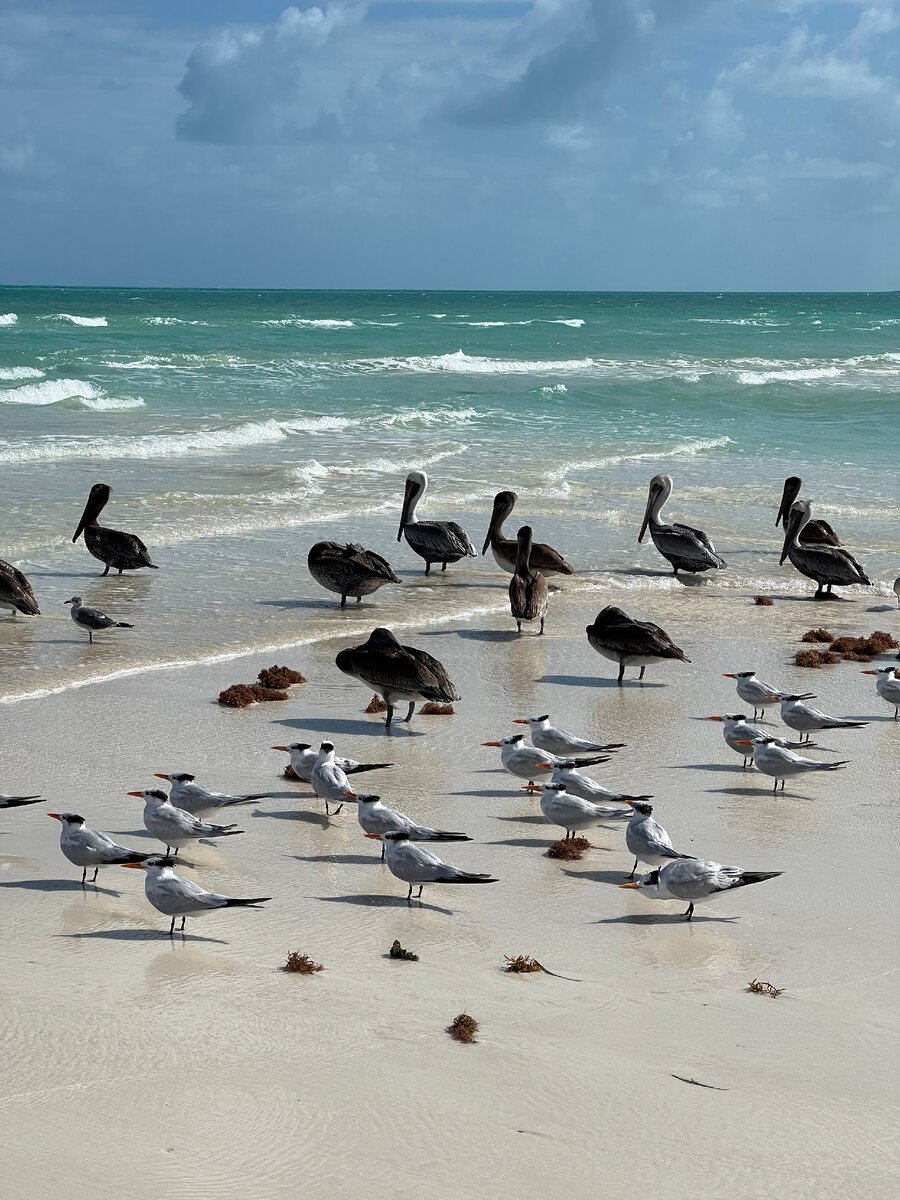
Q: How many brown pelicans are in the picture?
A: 11